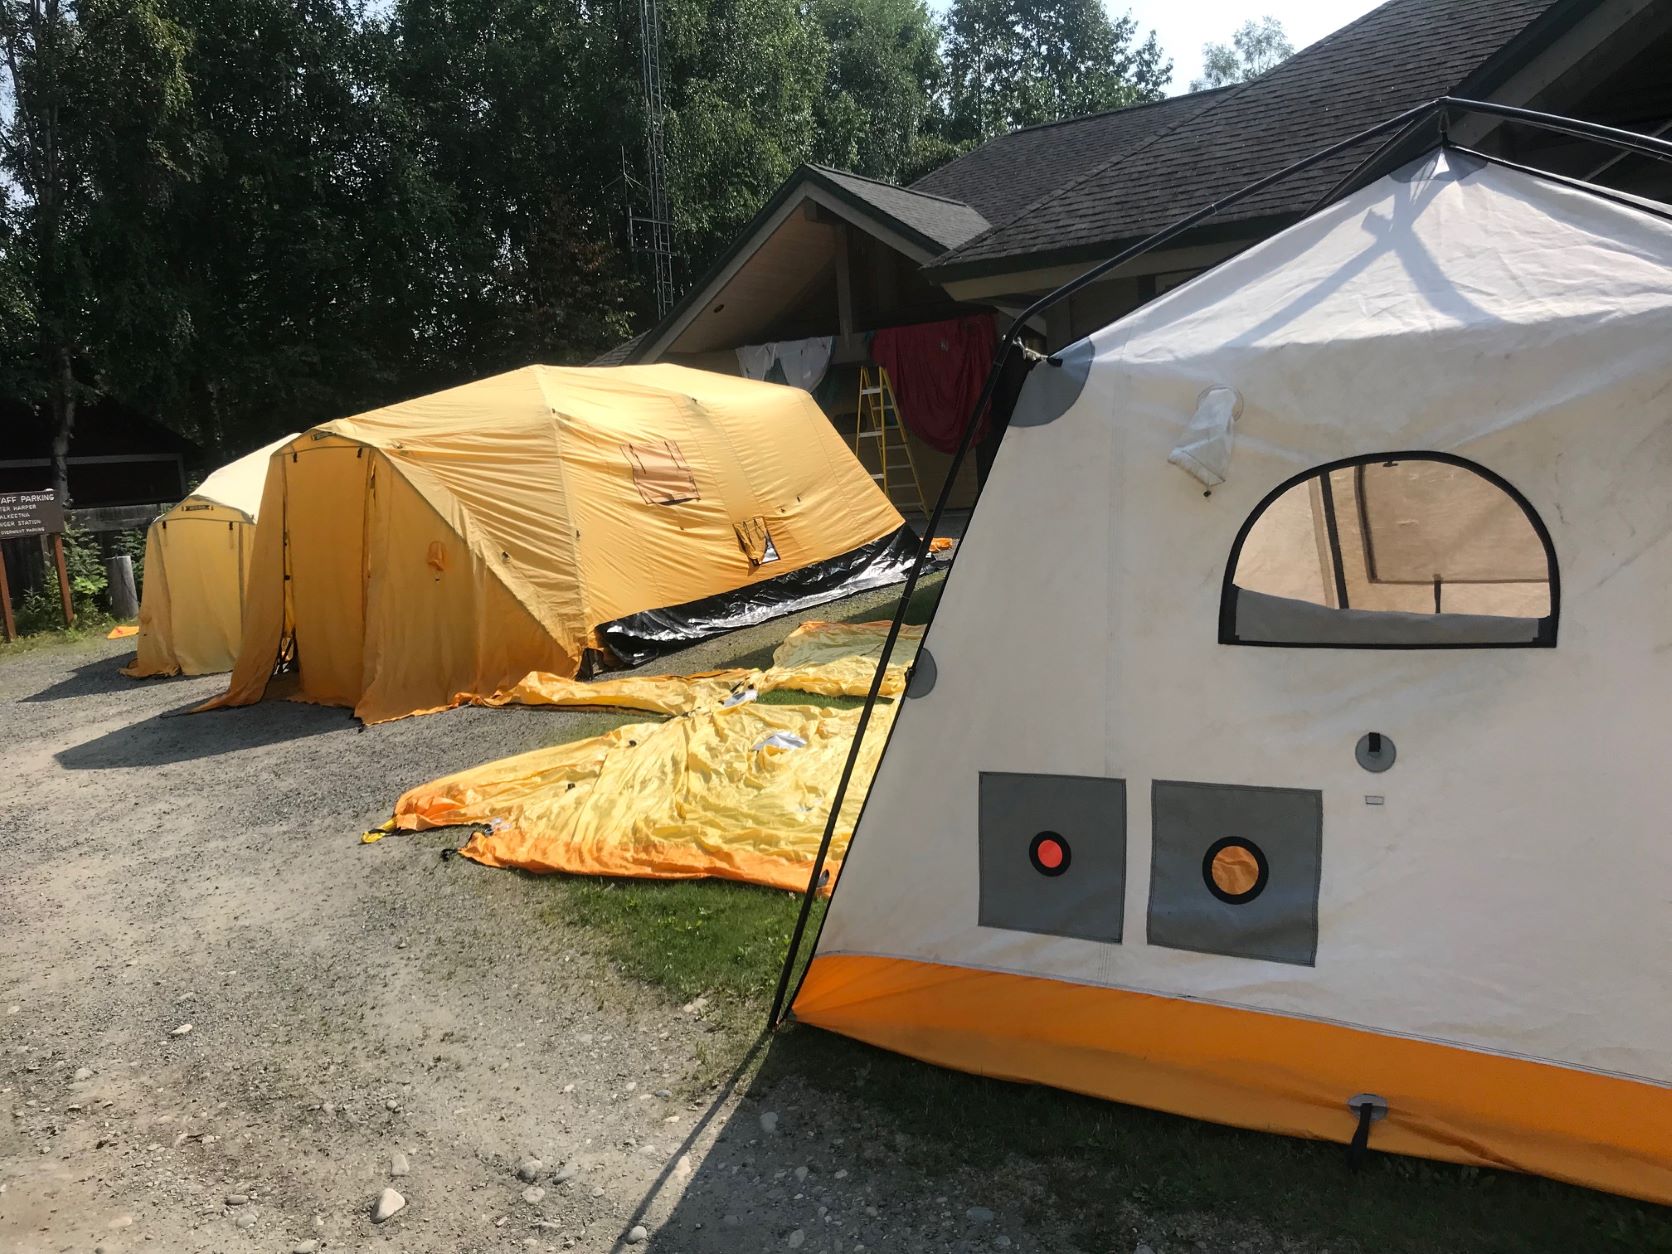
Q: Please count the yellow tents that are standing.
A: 2